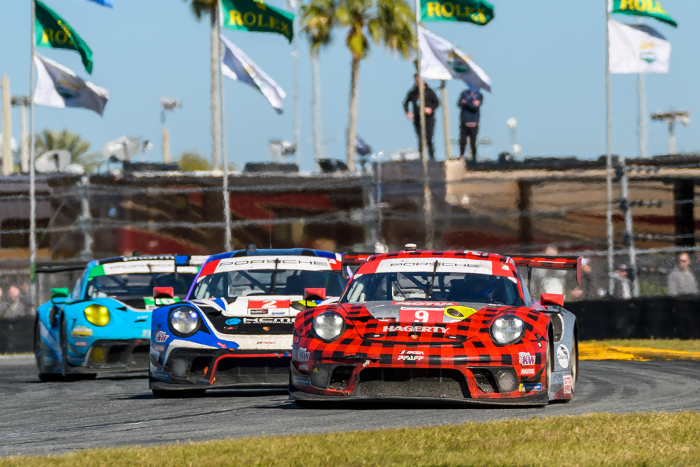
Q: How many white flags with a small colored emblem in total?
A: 4